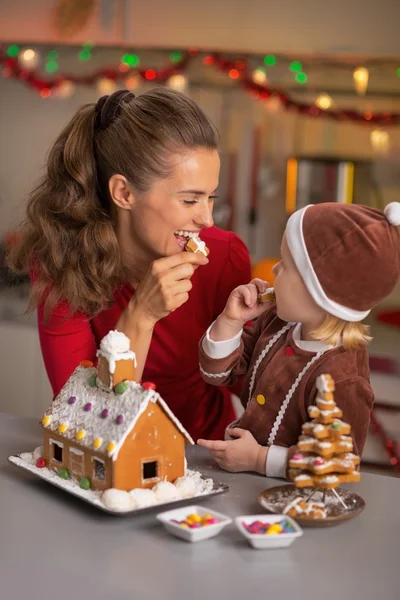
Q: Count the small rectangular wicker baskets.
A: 0